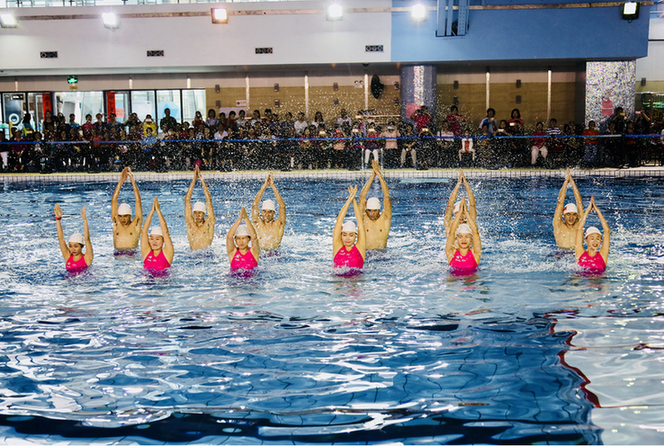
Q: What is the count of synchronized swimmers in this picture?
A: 12